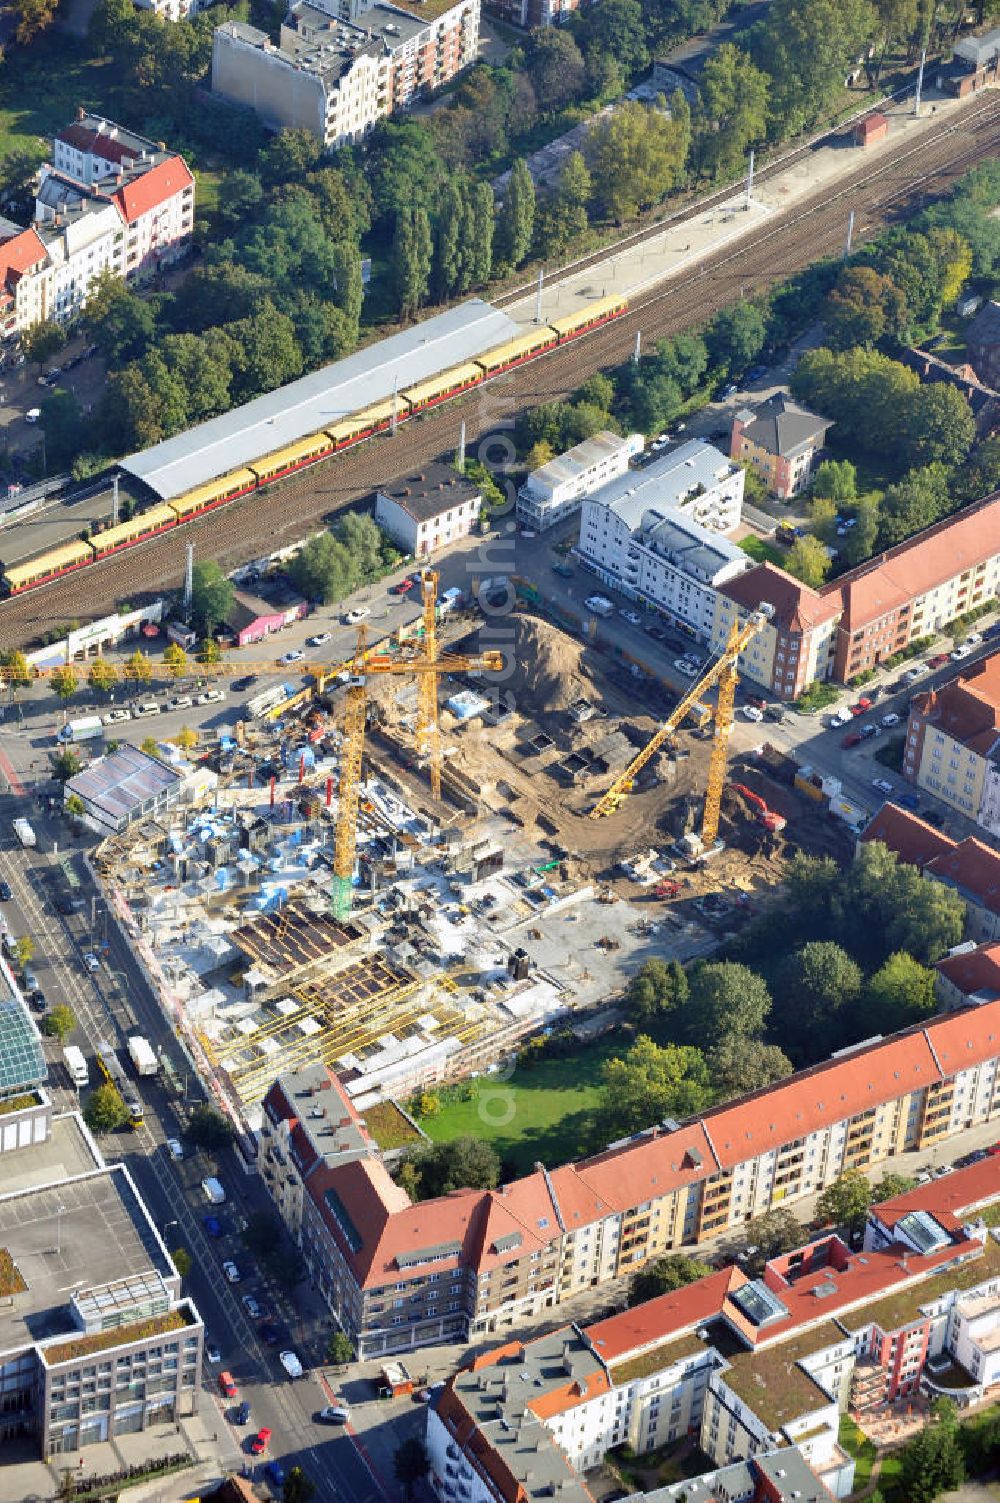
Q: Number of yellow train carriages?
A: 8